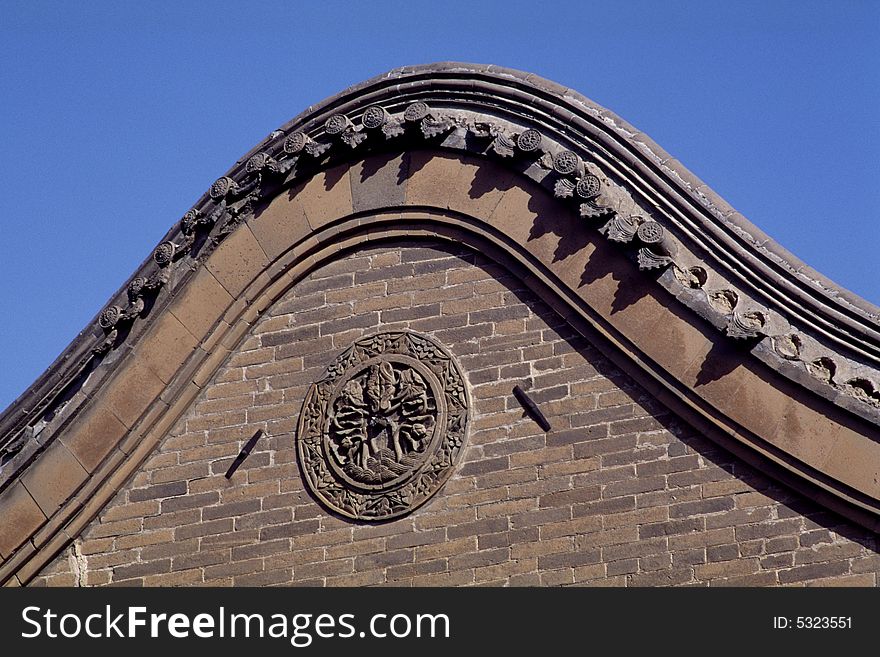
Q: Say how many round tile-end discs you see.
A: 14